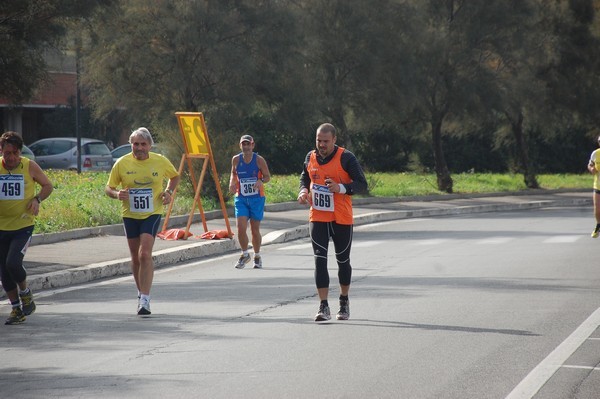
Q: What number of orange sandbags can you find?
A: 2